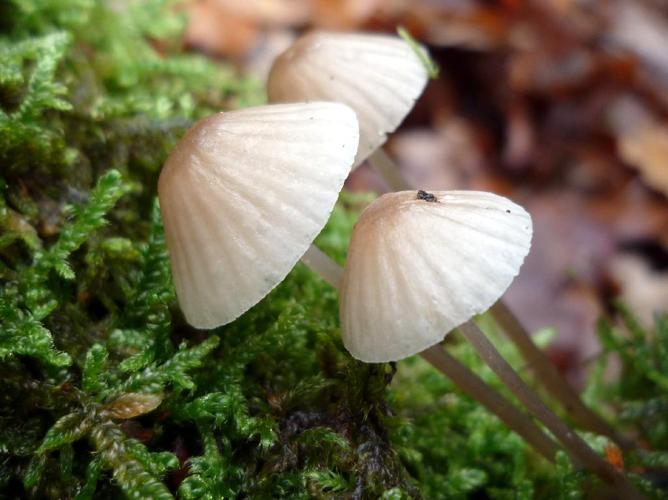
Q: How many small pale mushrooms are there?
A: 3